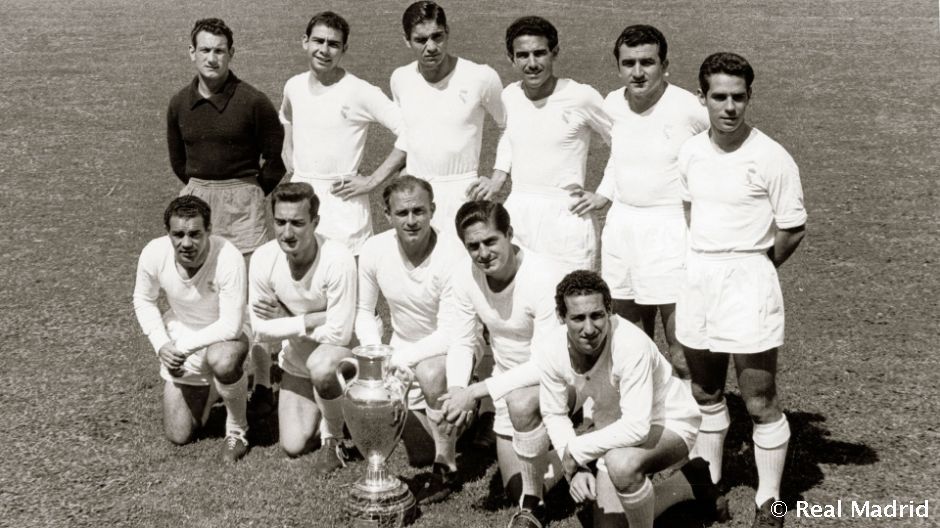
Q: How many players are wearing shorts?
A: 11